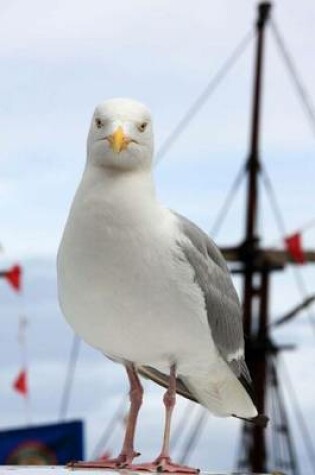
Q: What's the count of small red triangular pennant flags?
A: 3